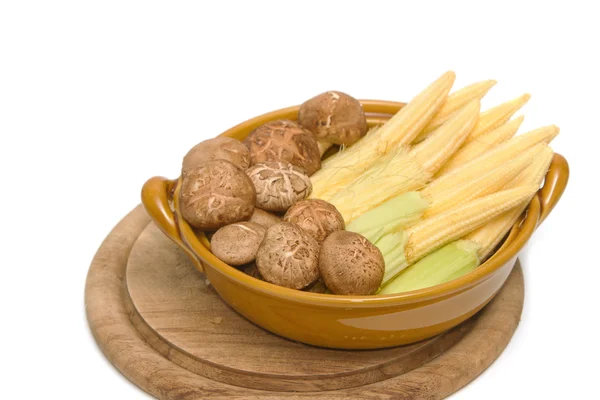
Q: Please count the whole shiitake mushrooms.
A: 9